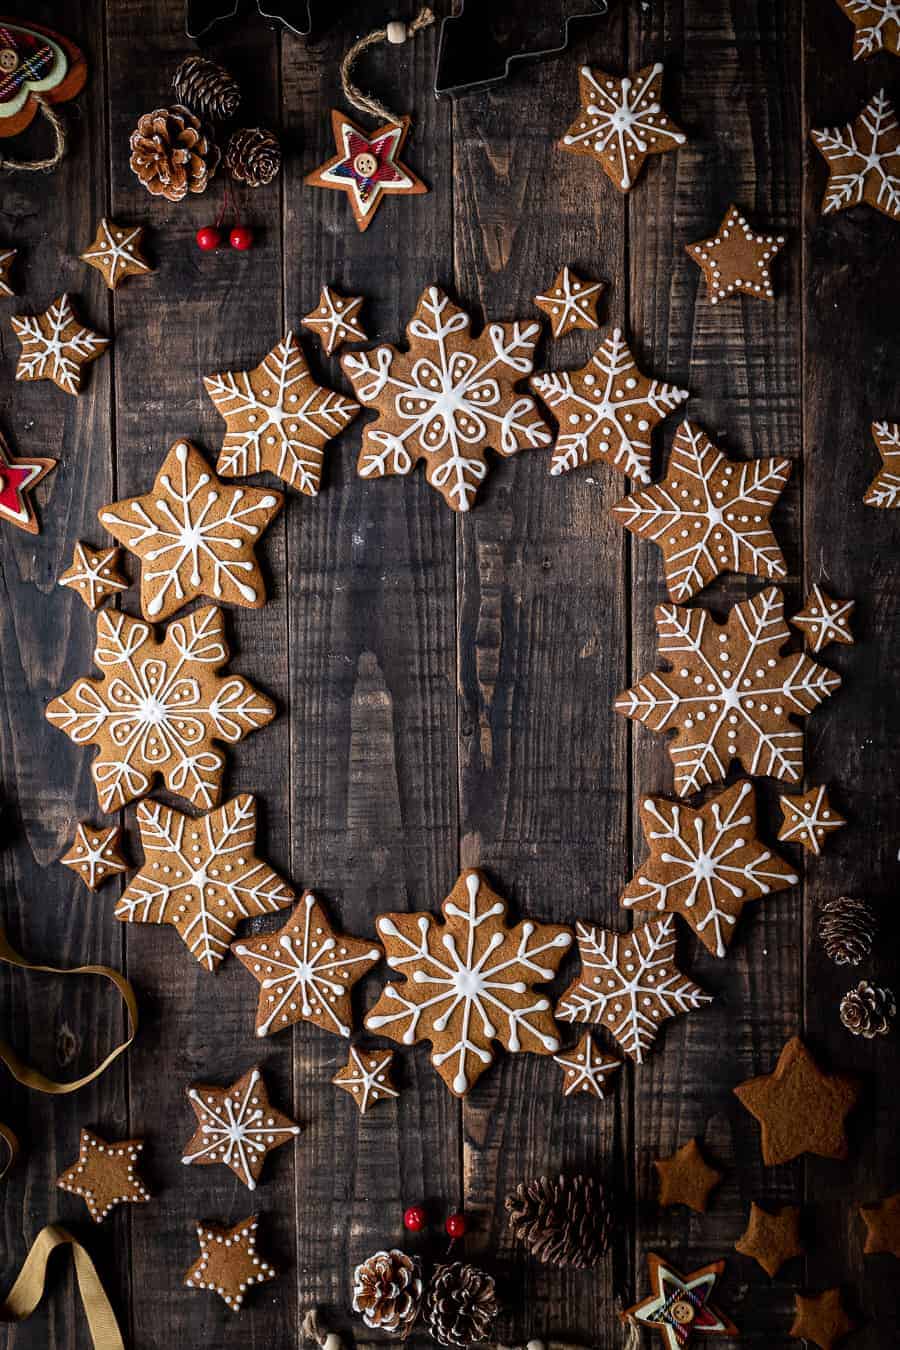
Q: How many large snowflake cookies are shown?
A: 4